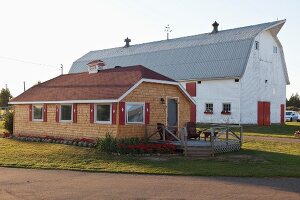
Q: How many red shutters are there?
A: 8